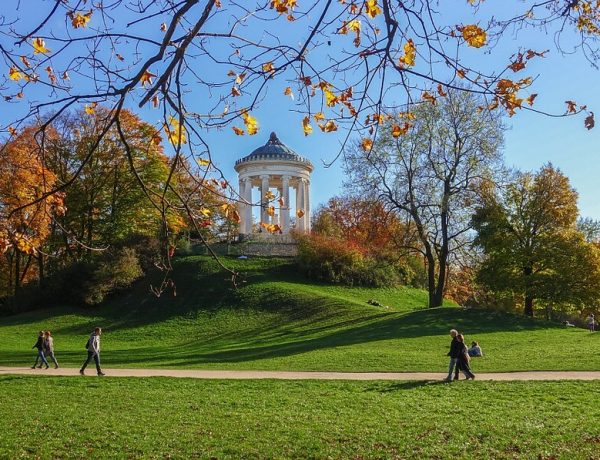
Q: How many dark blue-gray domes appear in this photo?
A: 1